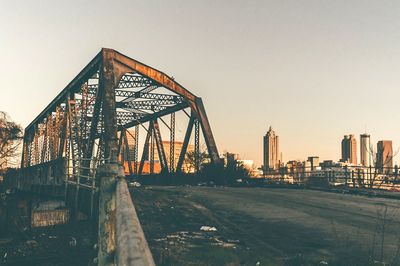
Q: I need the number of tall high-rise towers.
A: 4